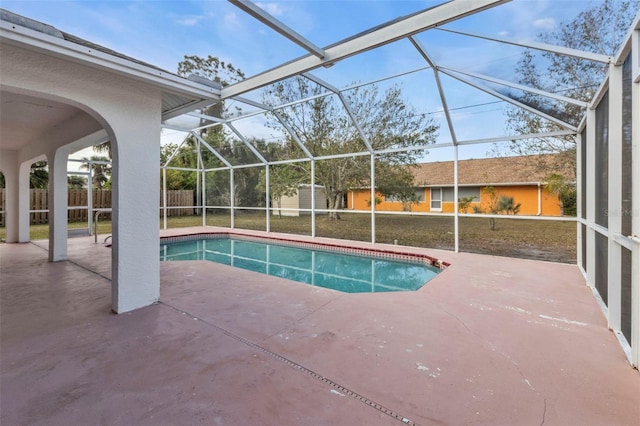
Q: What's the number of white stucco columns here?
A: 3